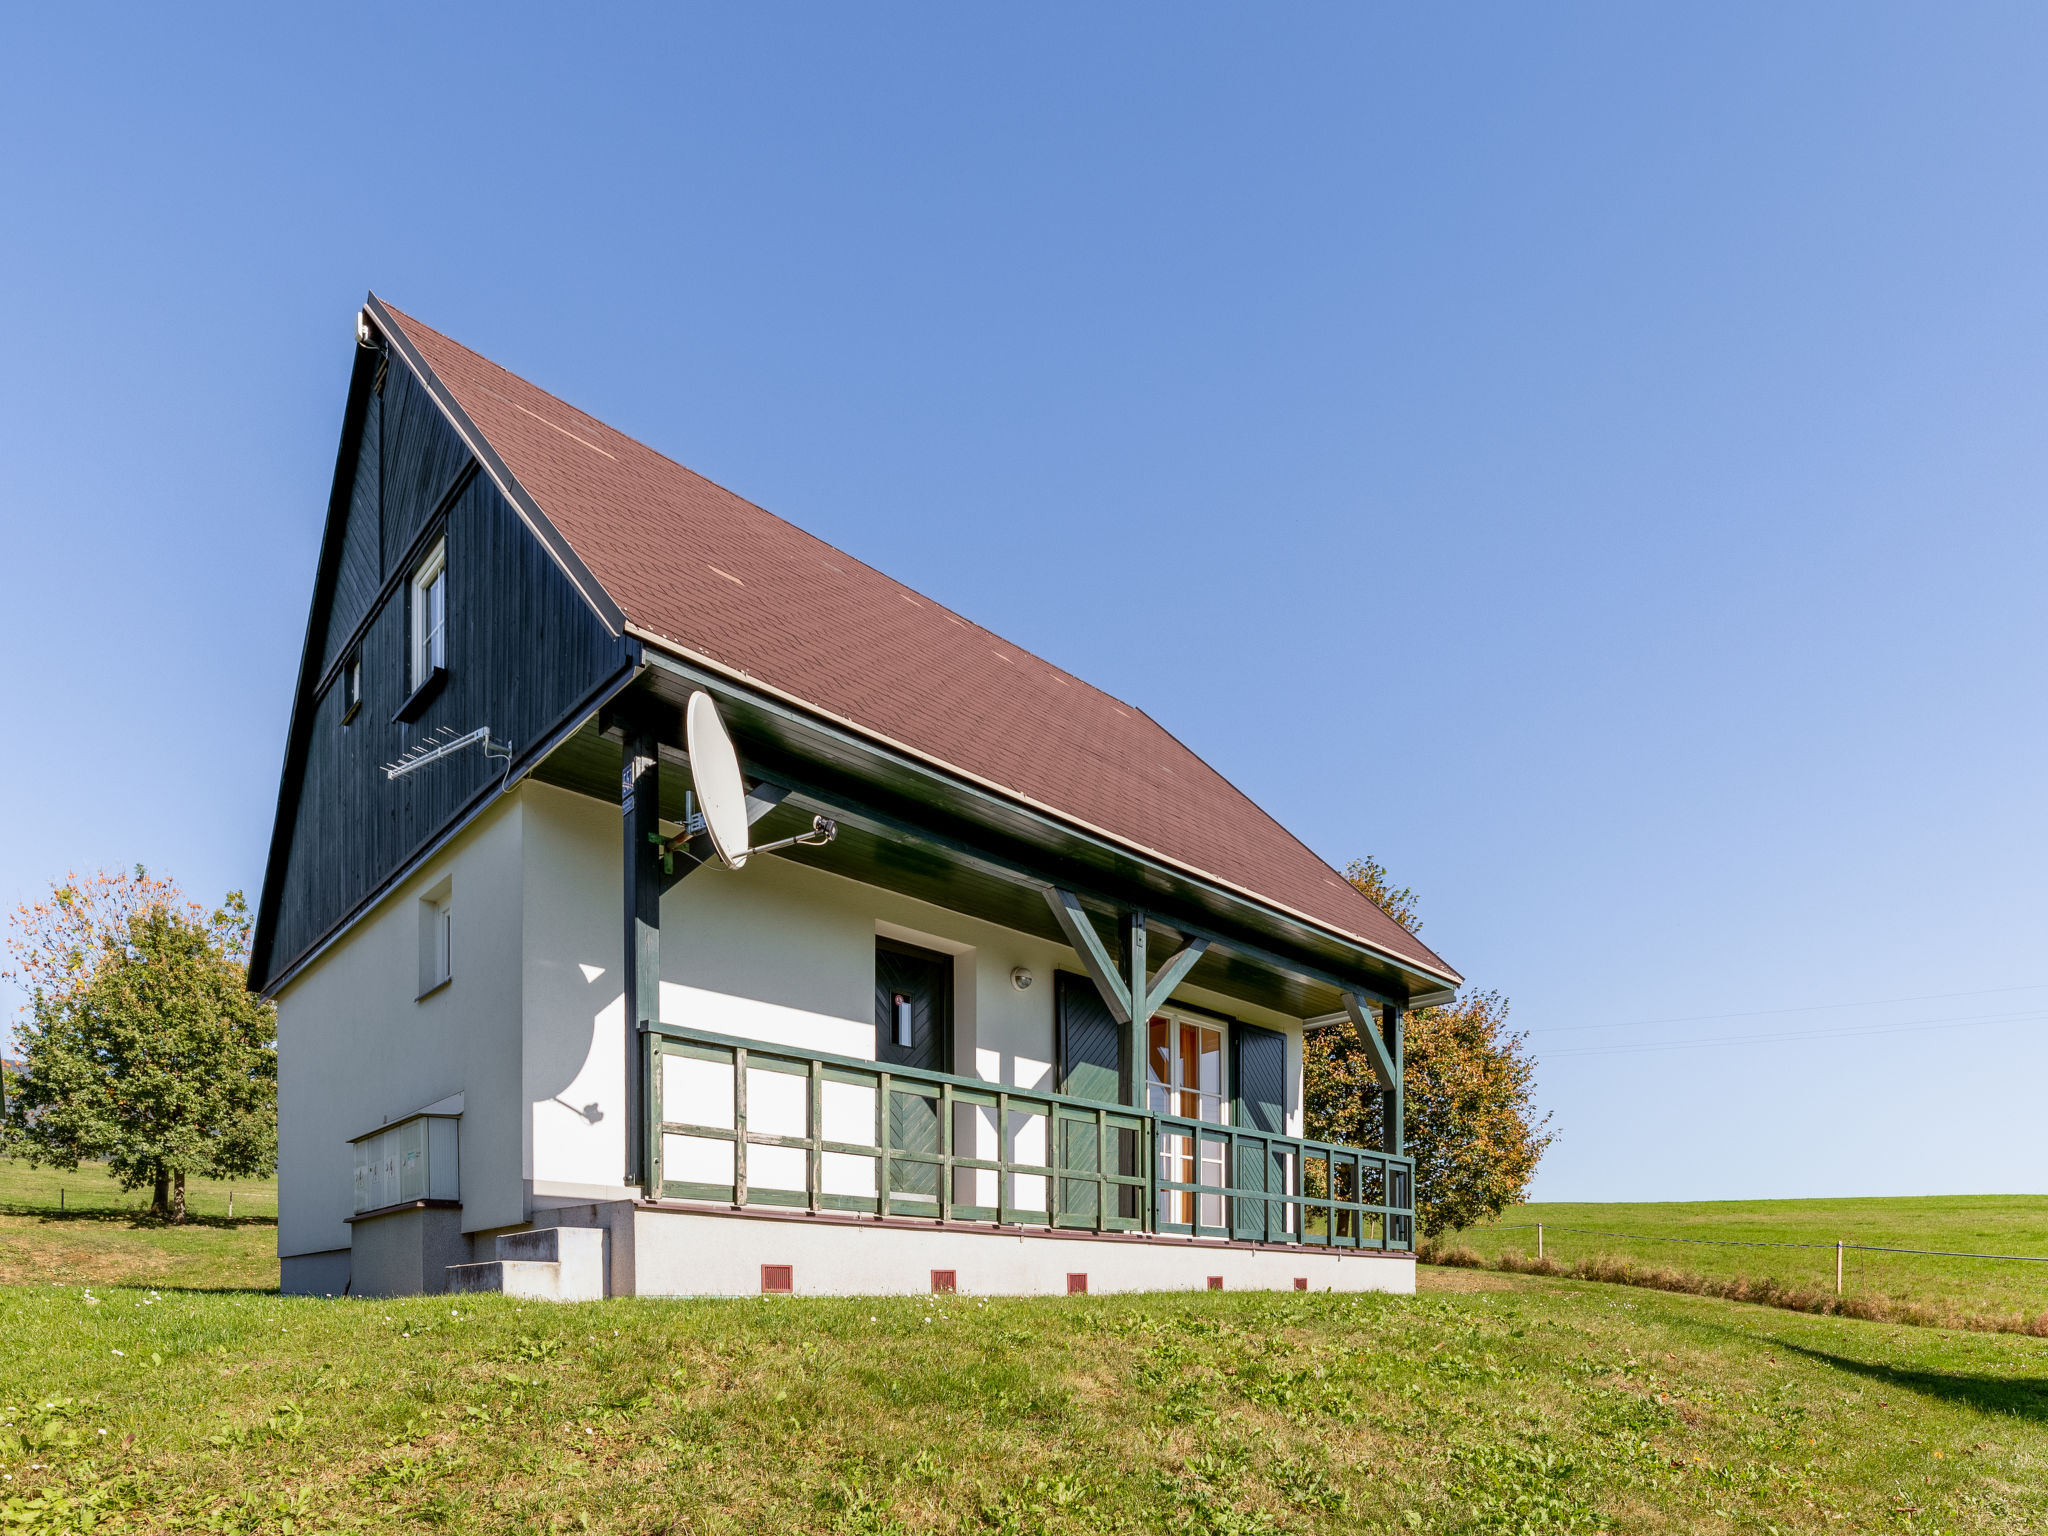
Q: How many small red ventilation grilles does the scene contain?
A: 5